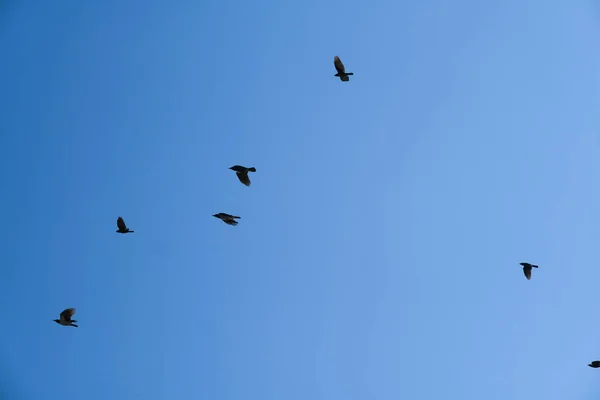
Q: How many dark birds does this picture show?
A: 7